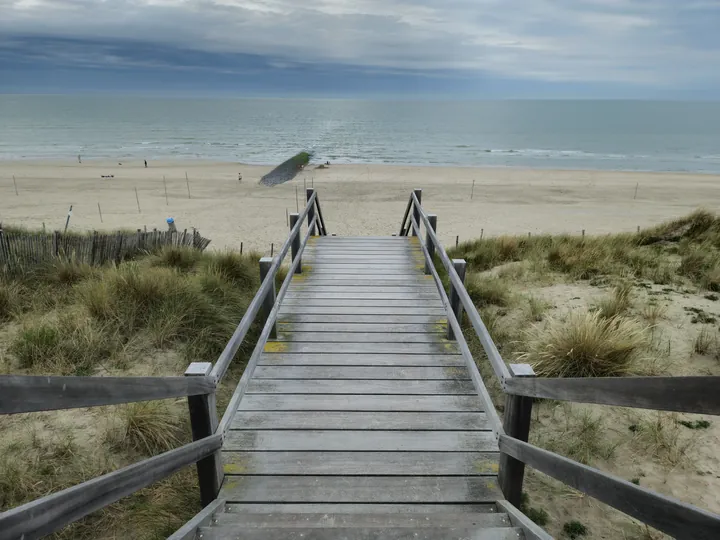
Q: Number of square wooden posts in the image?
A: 8